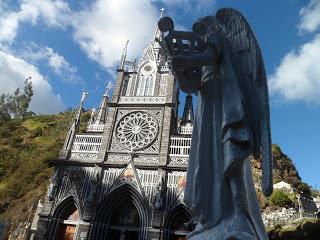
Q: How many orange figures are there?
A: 2